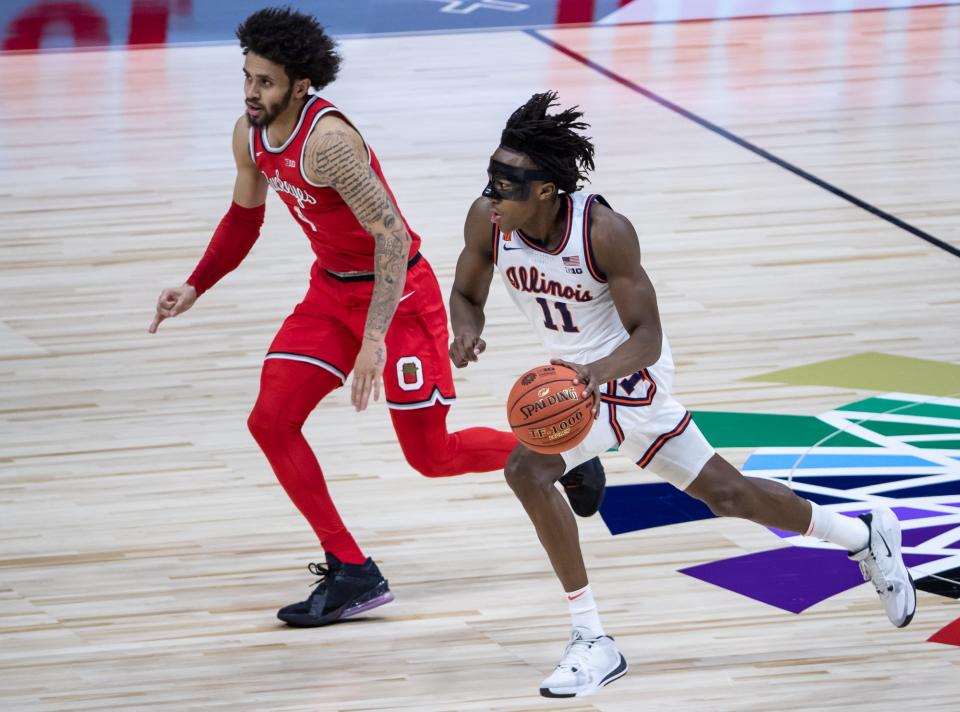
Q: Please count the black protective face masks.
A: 1